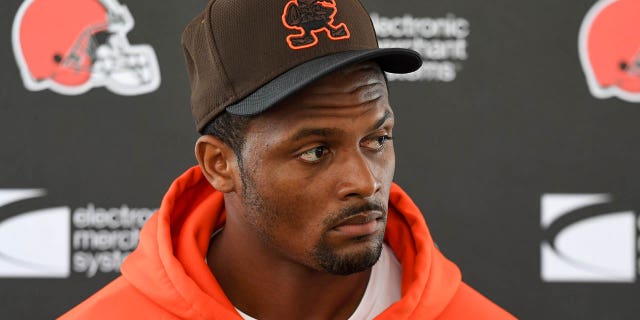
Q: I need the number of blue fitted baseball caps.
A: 0